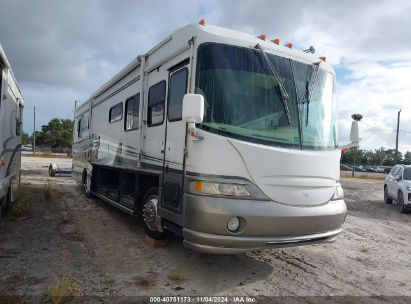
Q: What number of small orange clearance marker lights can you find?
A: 5